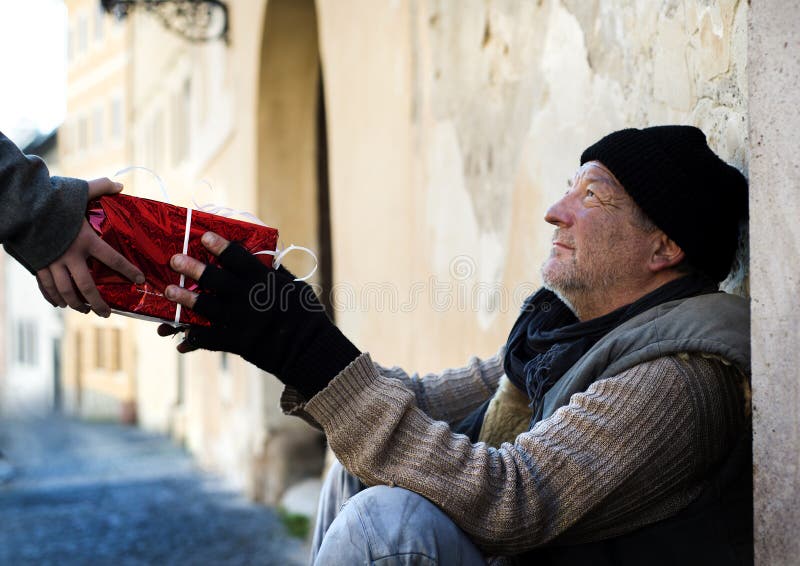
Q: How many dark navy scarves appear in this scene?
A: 1